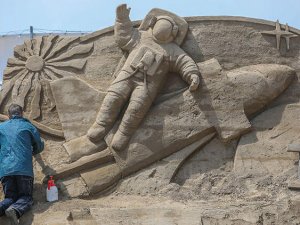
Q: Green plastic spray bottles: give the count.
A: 0